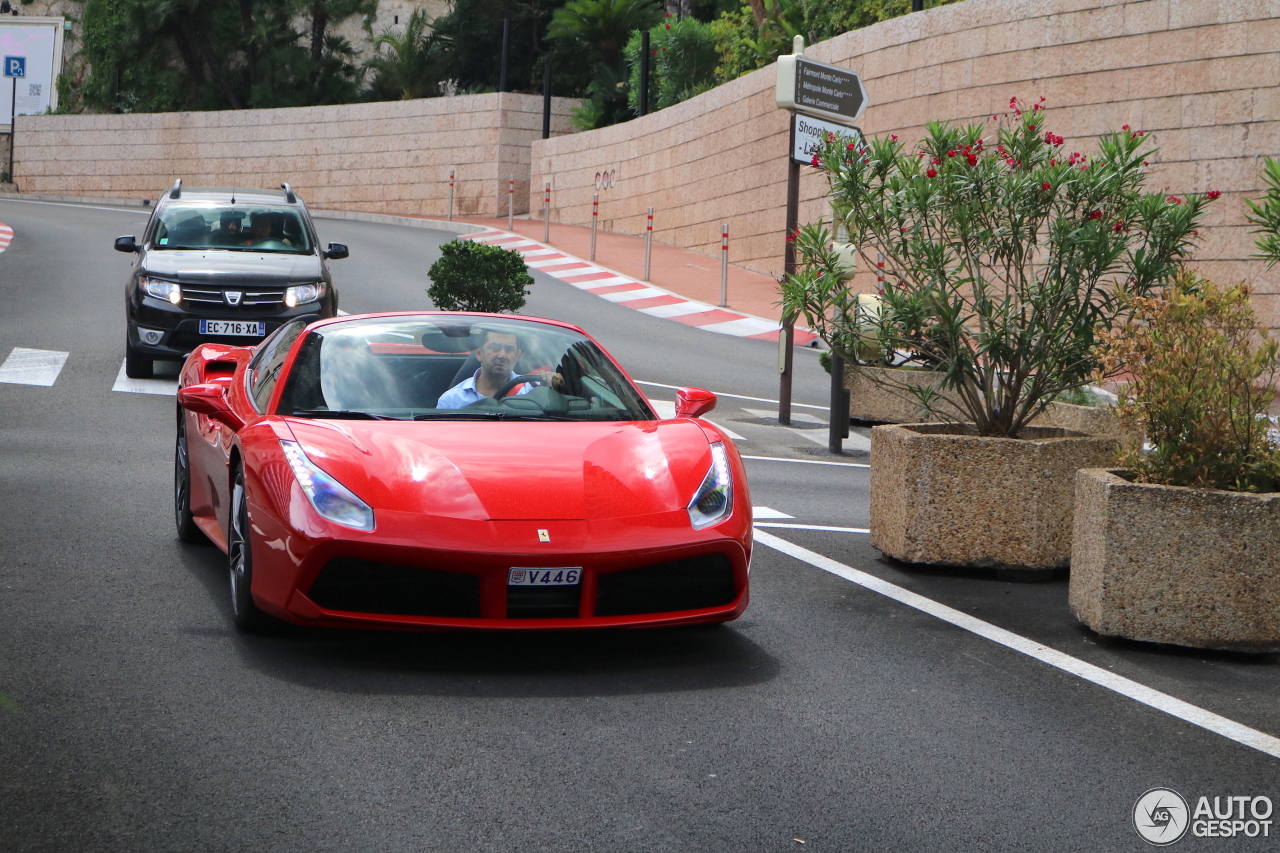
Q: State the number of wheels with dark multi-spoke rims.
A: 2